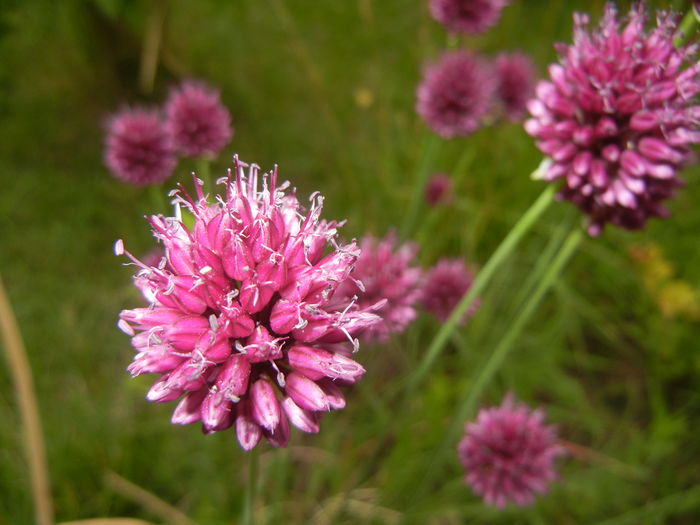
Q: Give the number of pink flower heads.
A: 11